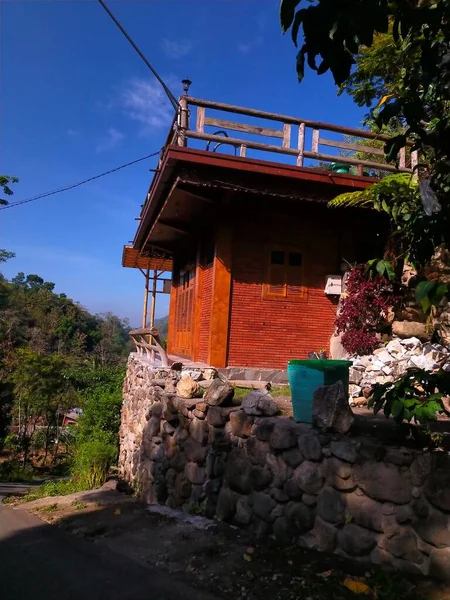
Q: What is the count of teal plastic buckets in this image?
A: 1